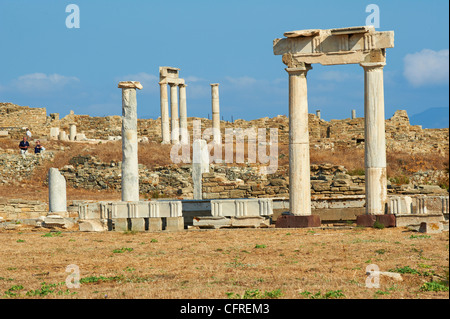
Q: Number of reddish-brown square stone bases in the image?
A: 2